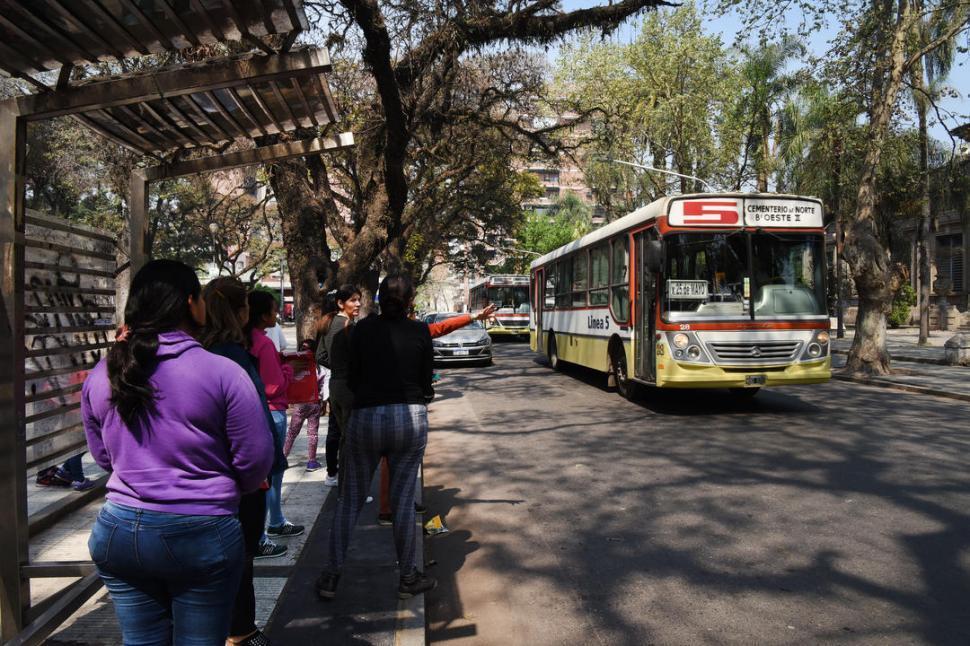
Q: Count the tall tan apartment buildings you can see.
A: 1